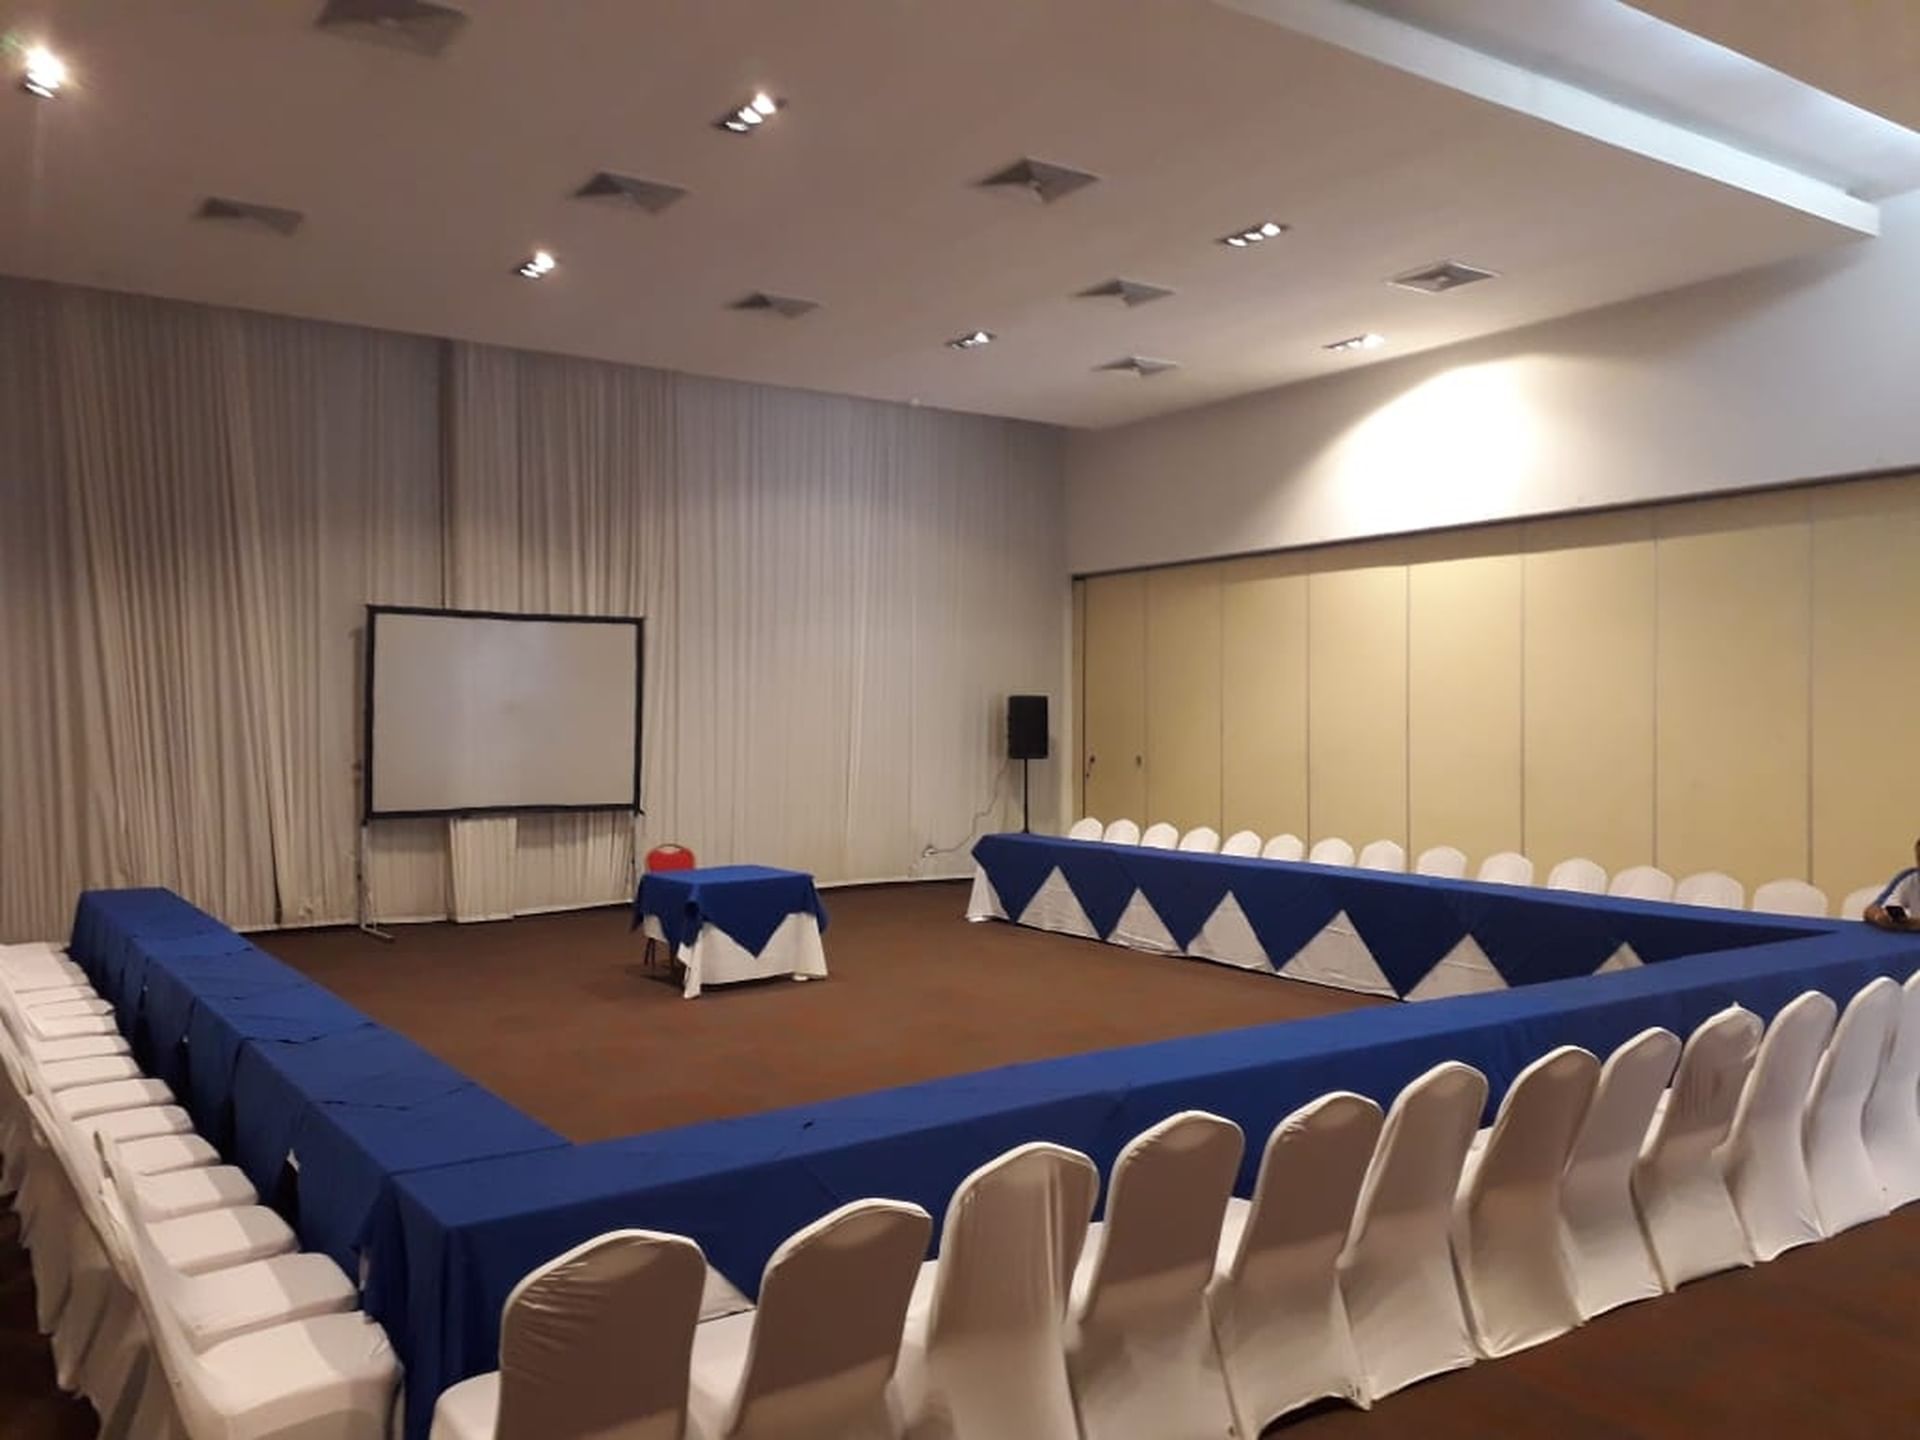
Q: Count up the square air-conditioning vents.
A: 8